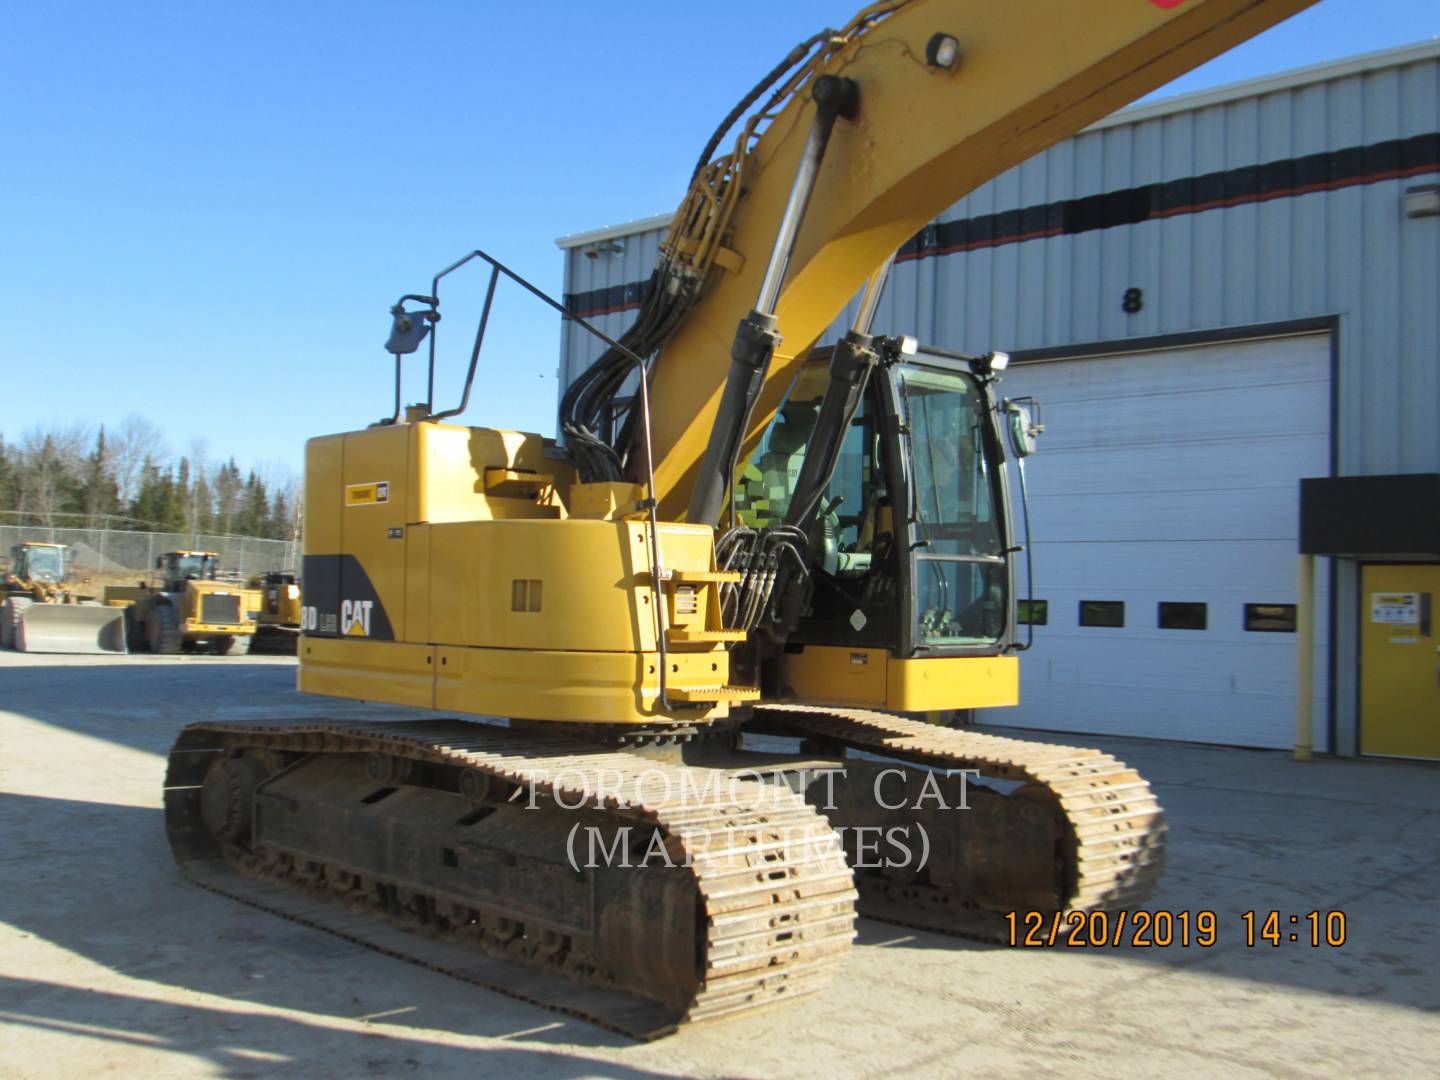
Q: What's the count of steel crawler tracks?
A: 2